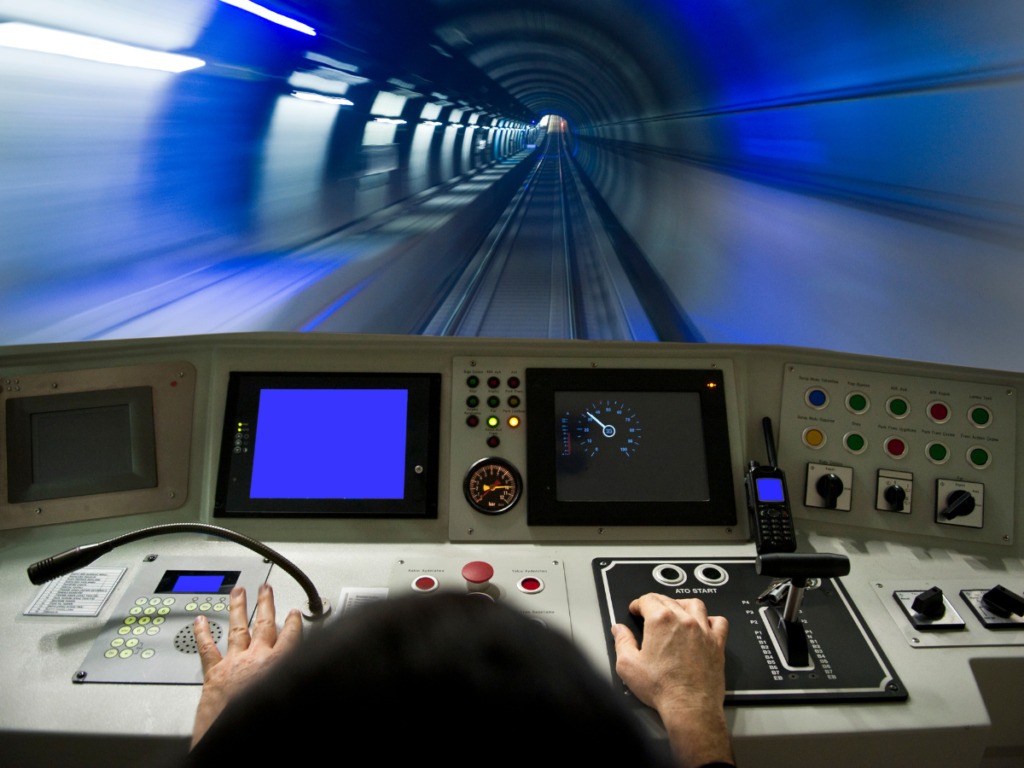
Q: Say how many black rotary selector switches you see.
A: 5